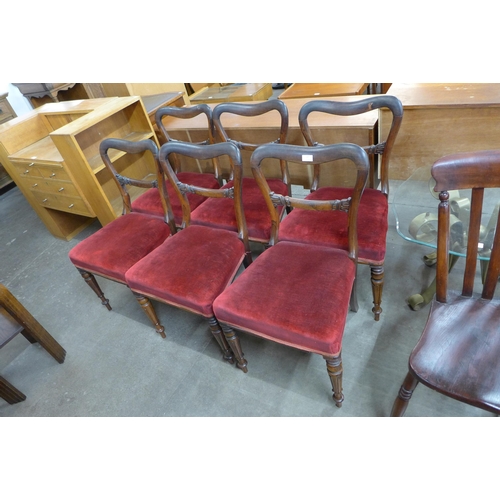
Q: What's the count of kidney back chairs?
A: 6